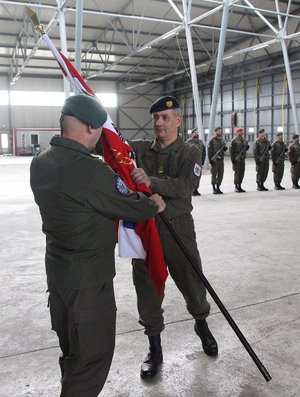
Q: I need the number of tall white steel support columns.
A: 5